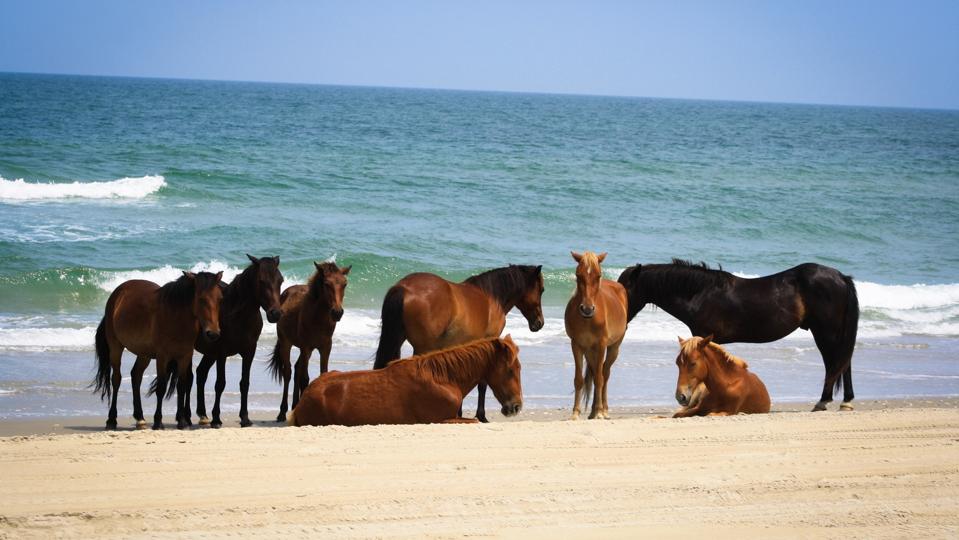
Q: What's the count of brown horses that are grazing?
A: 0